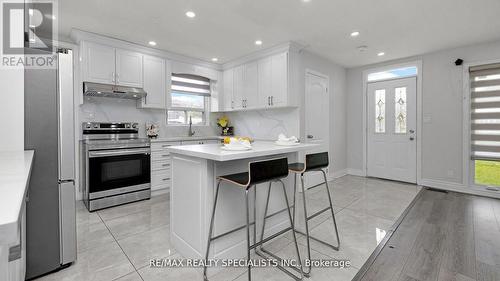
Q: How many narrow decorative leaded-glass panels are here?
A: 2